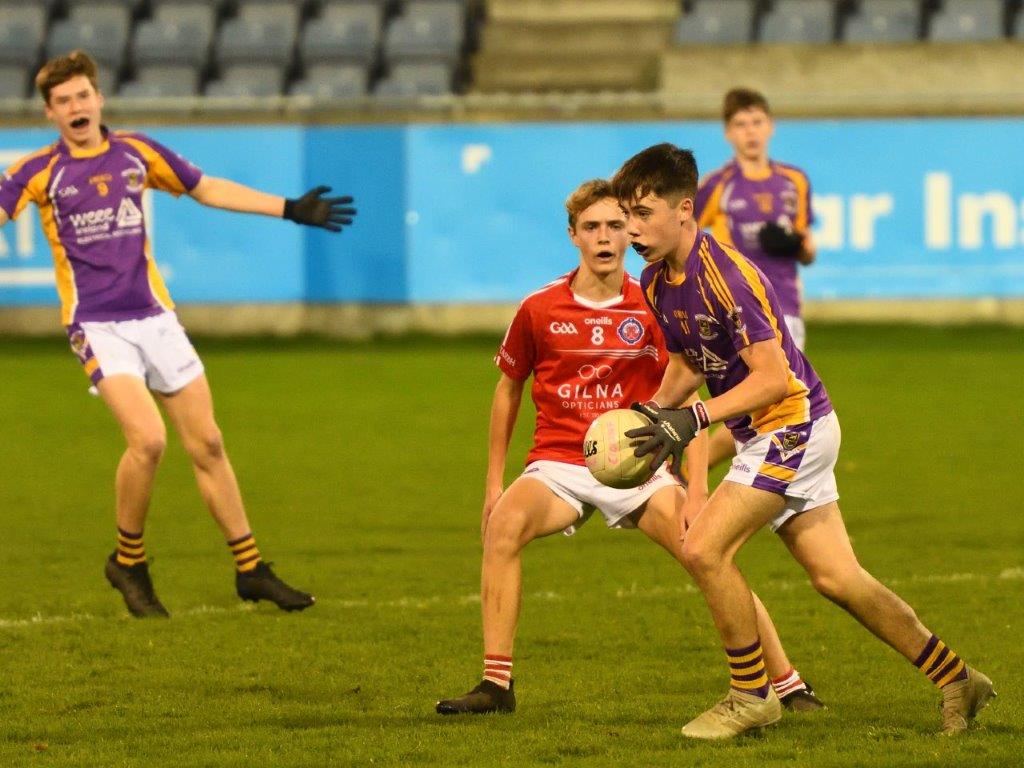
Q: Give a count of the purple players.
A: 3